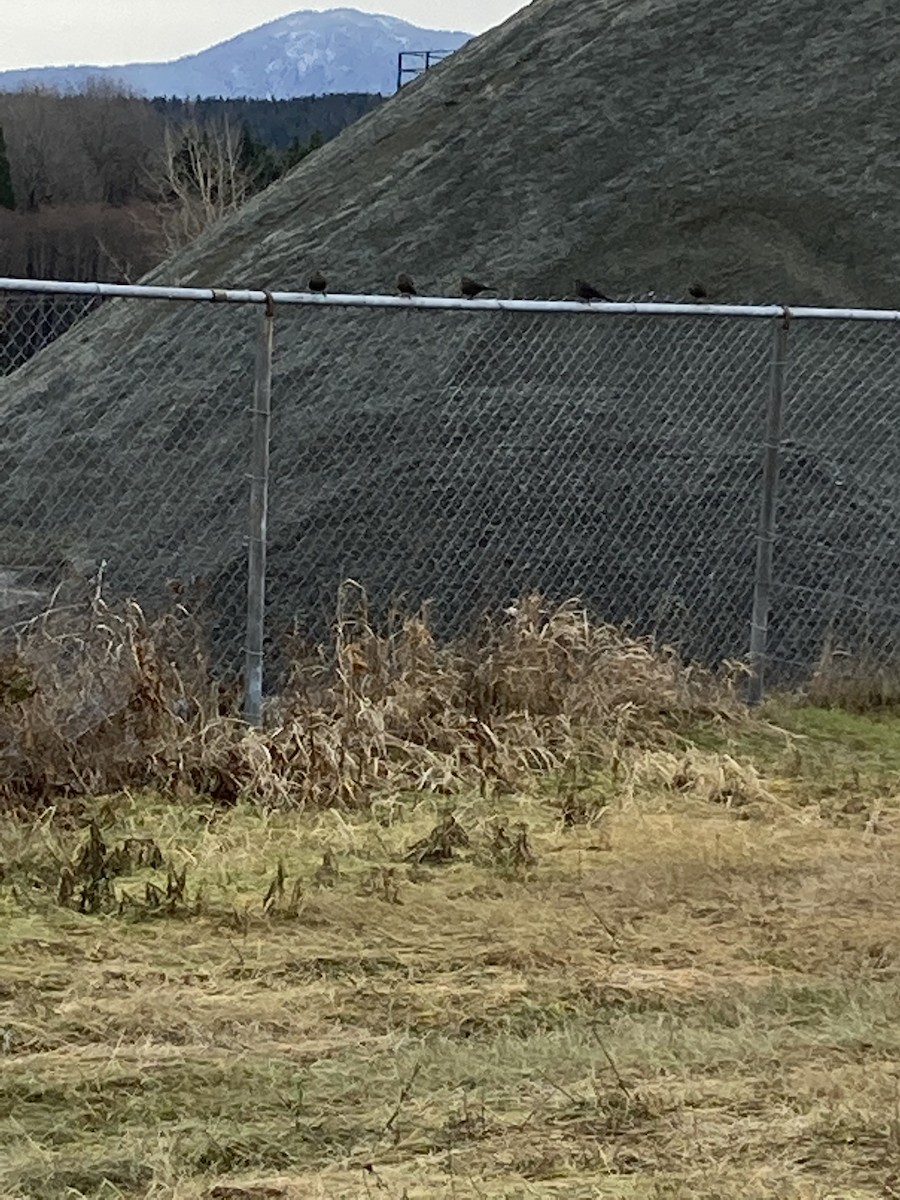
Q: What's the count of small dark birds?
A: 5